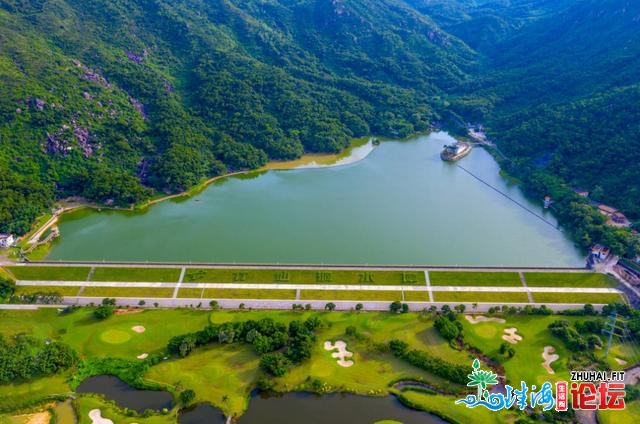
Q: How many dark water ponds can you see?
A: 3